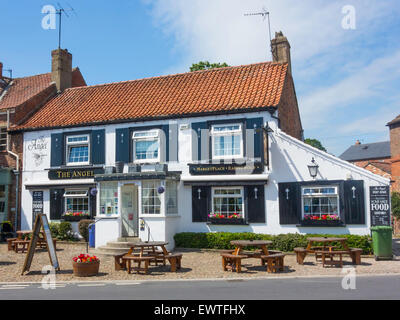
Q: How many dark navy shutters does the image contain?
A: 12